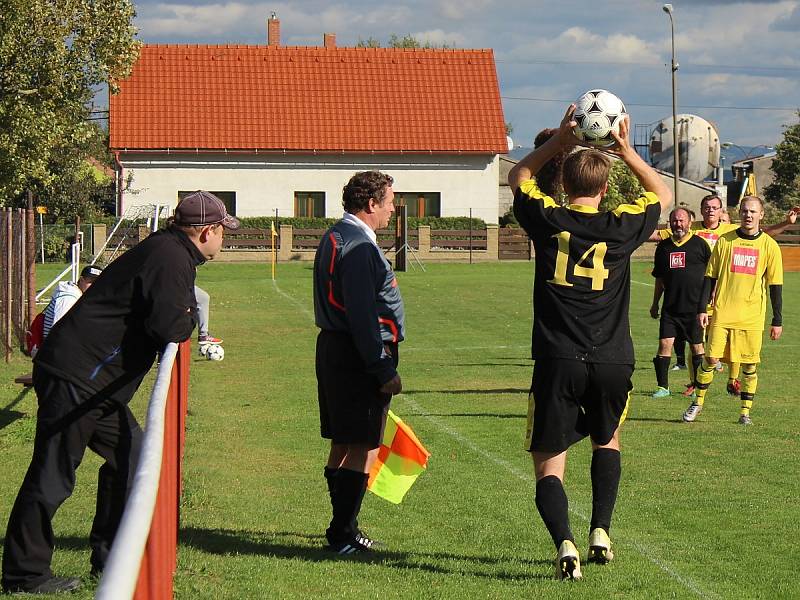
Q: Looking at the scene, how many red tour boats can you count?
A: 0